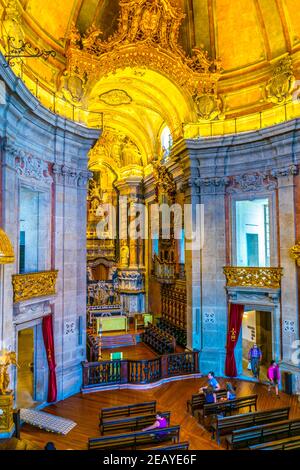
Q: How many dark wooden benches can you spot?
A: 9